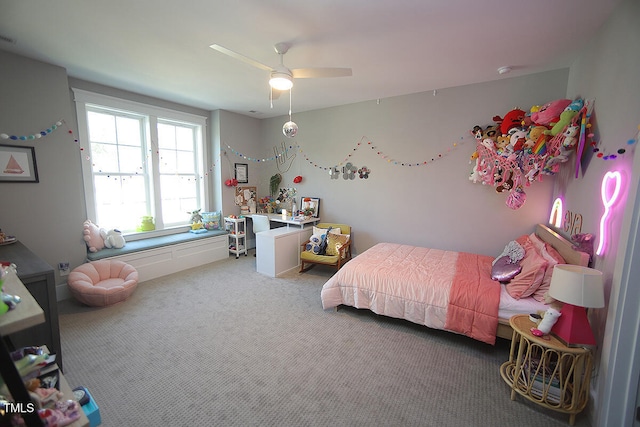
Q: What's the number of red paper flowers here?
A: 3